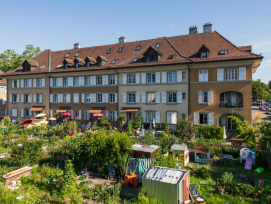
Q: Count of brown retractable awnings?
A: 4